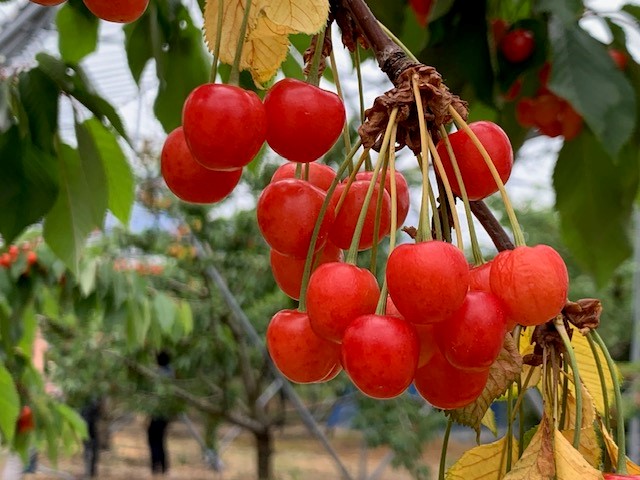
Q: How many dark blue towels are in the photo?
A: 0